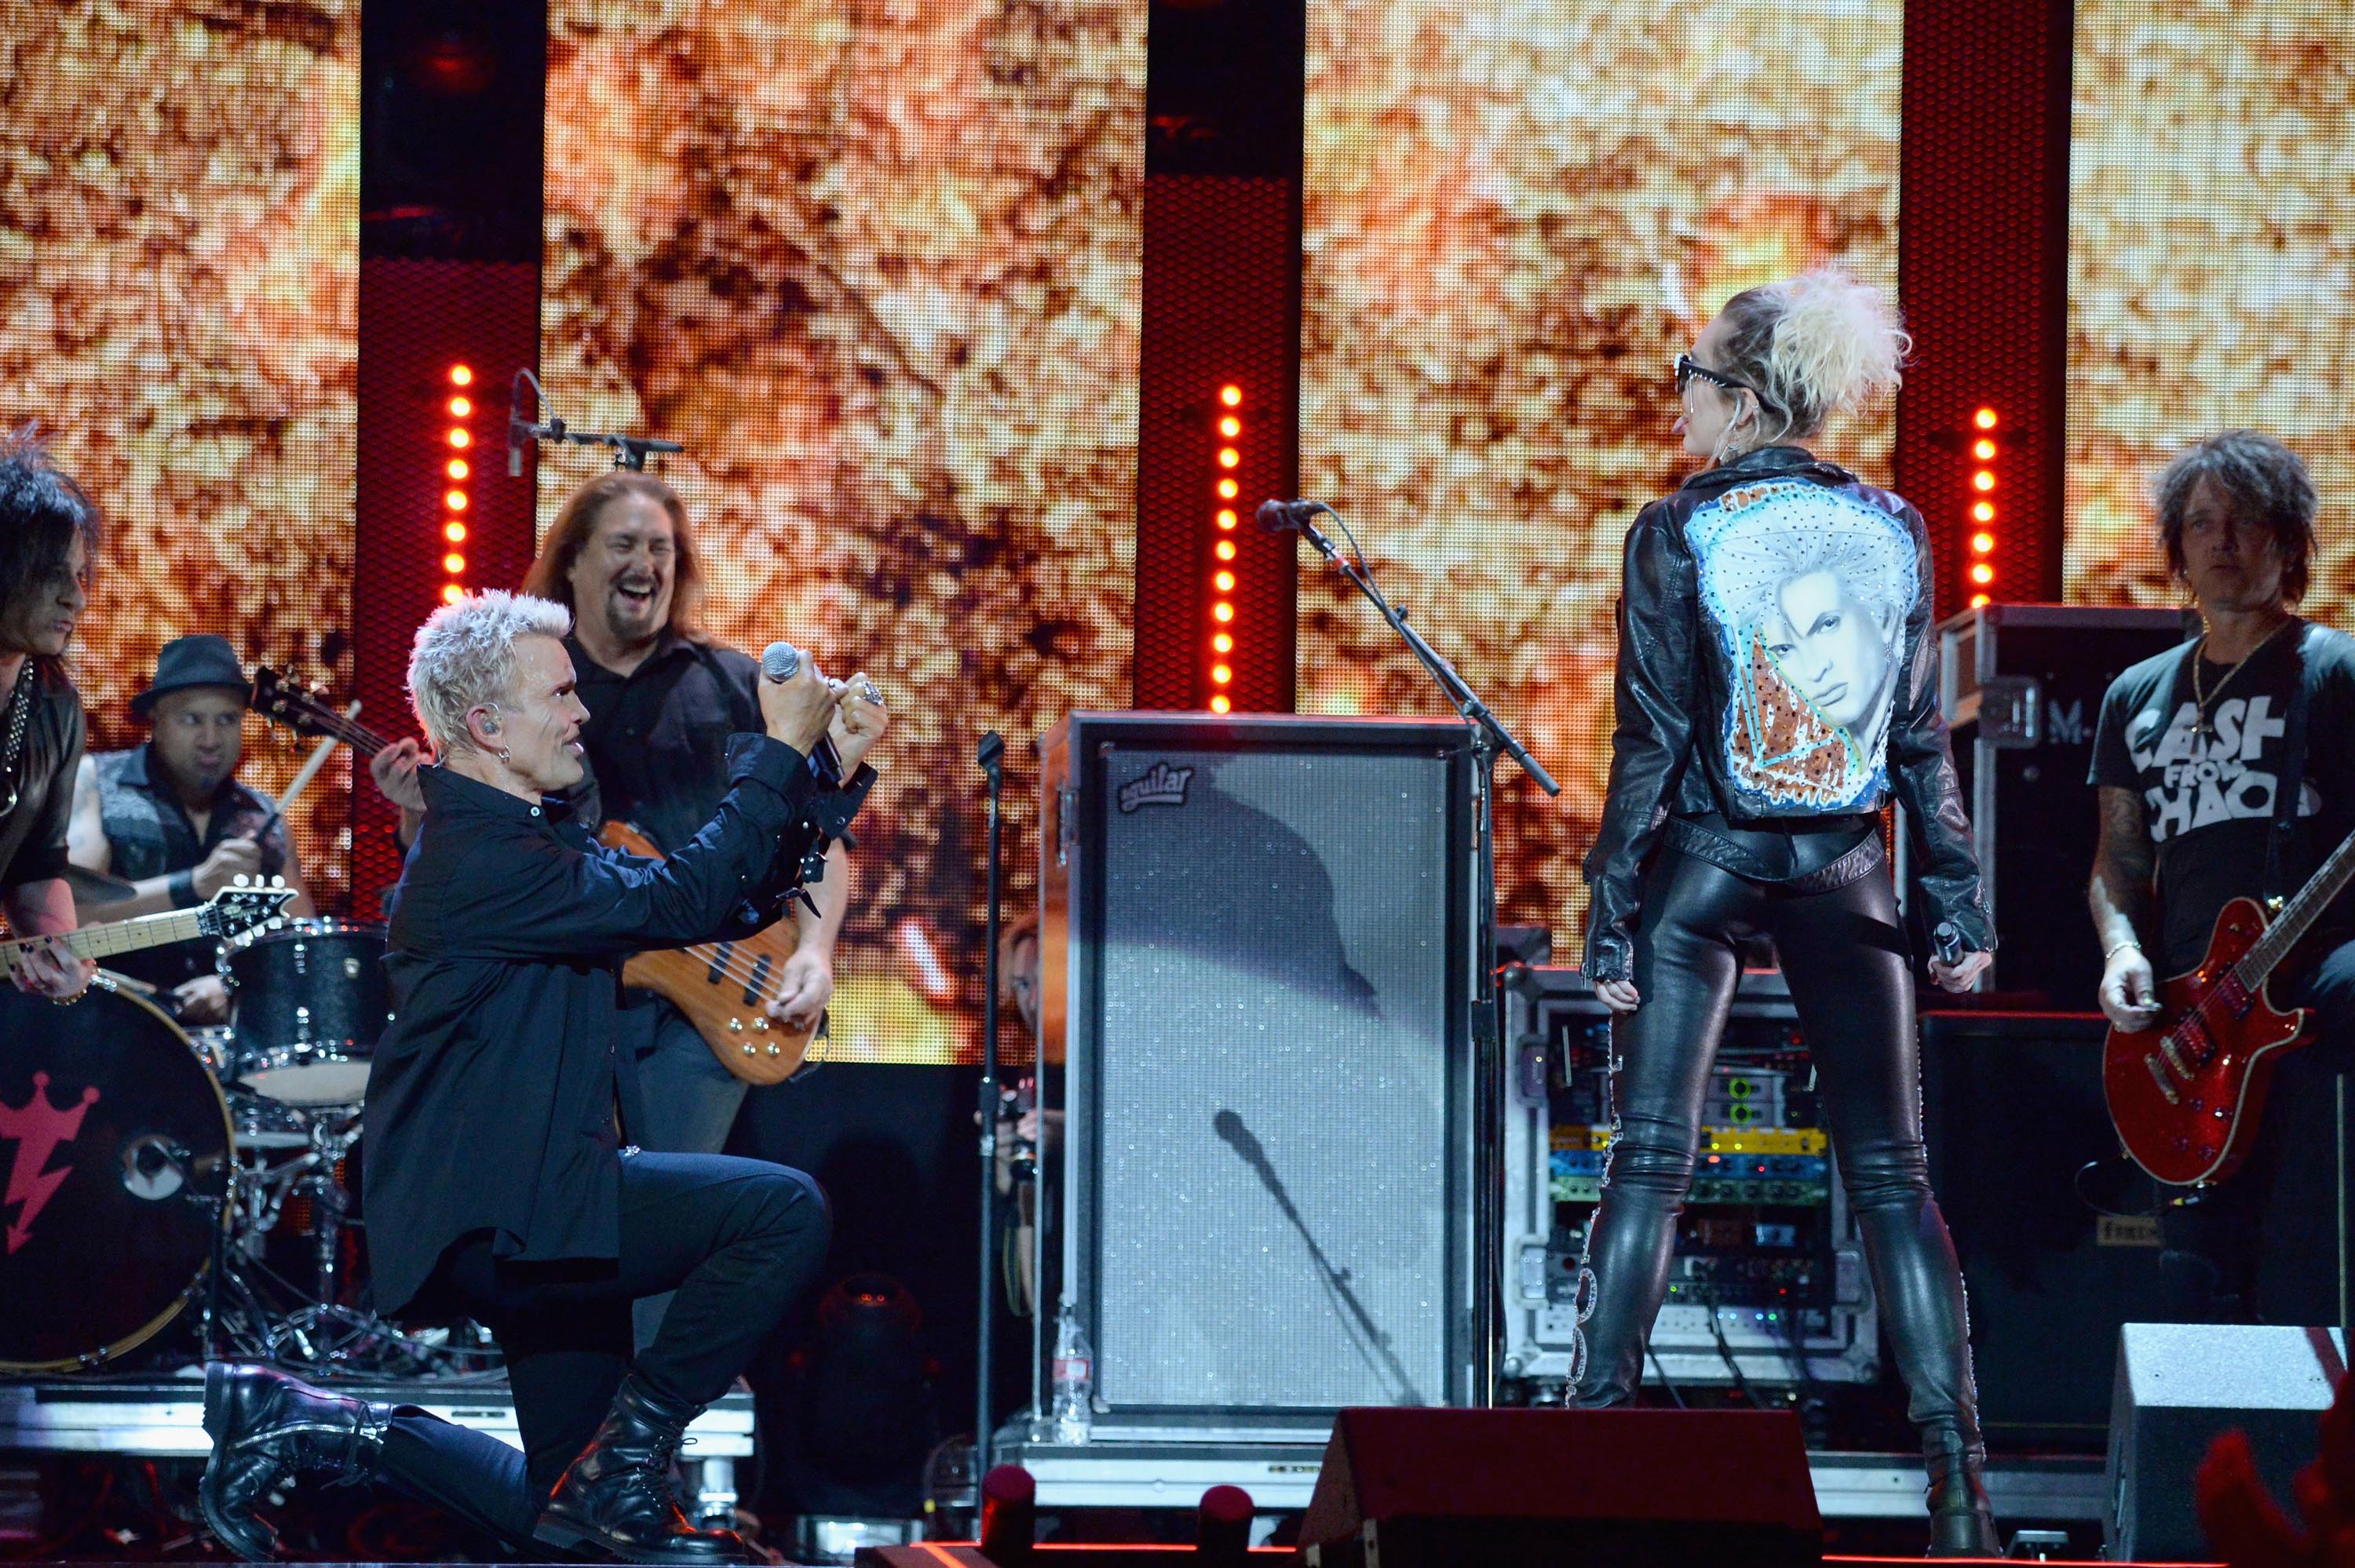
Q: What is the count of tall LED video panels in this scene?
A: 4